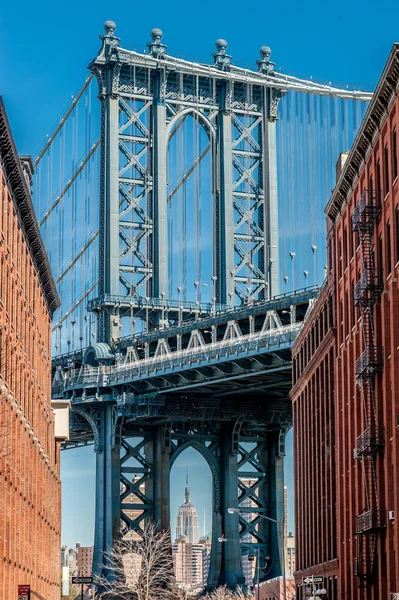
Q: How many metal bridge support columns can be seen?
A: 4